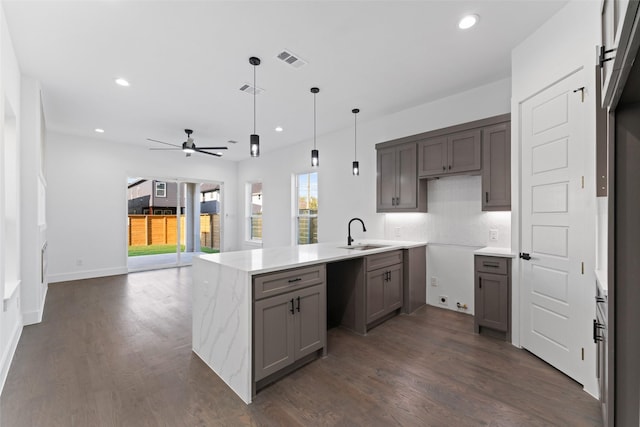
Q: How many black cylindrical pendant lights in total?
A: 3